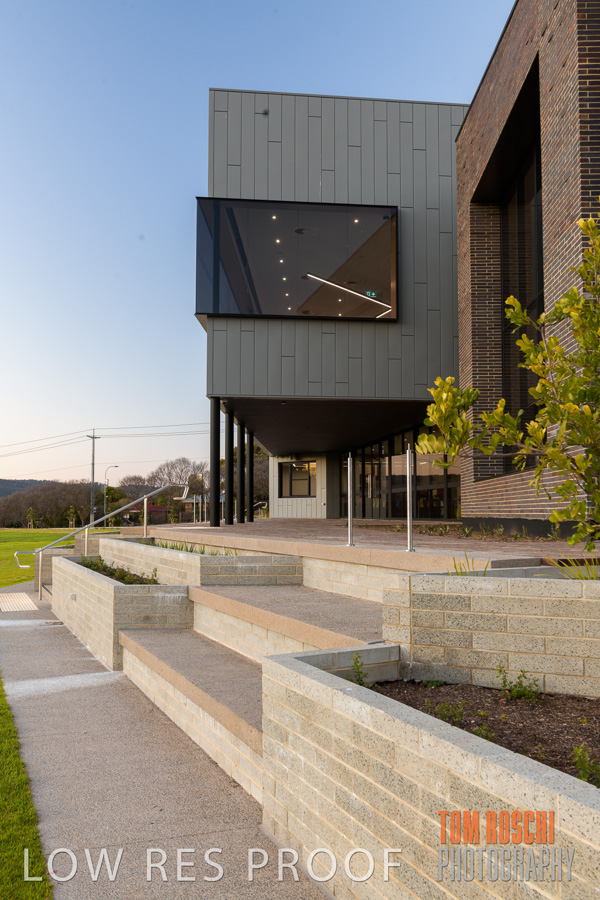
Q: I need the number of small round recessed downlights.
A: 9